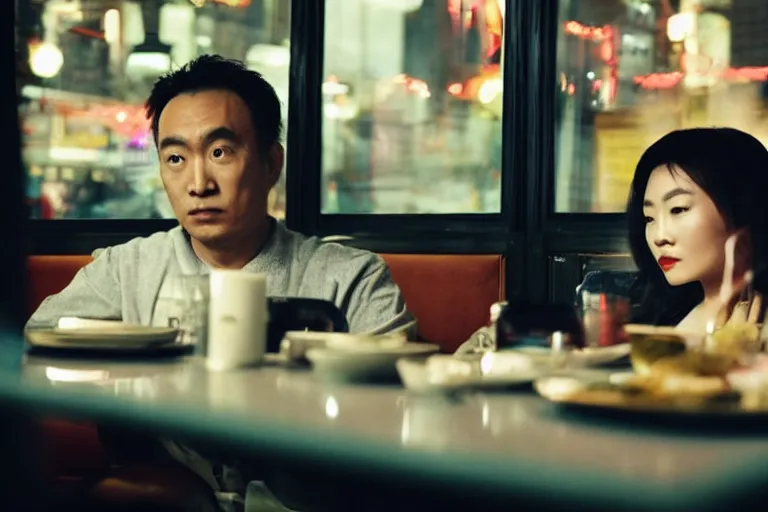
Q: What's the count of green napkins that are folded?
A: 0